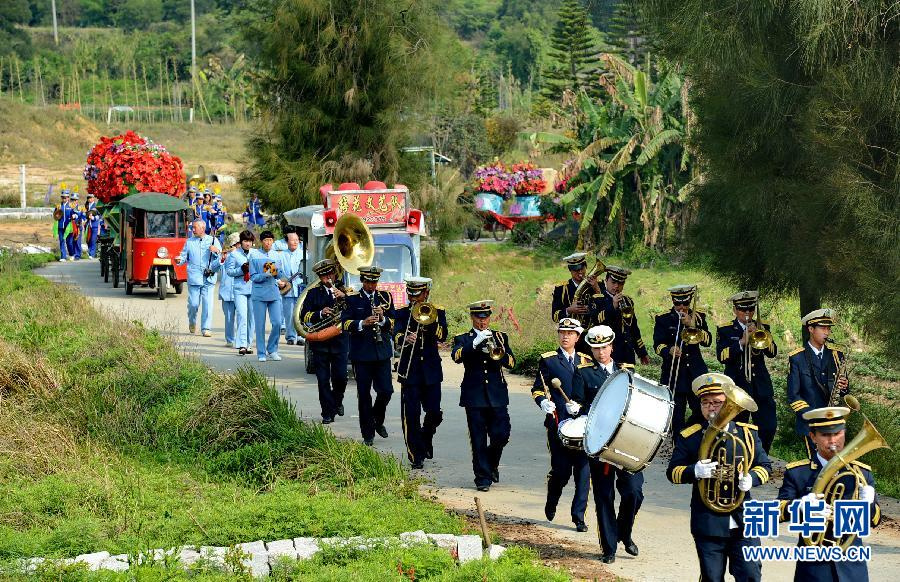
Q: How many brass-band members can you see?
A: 13